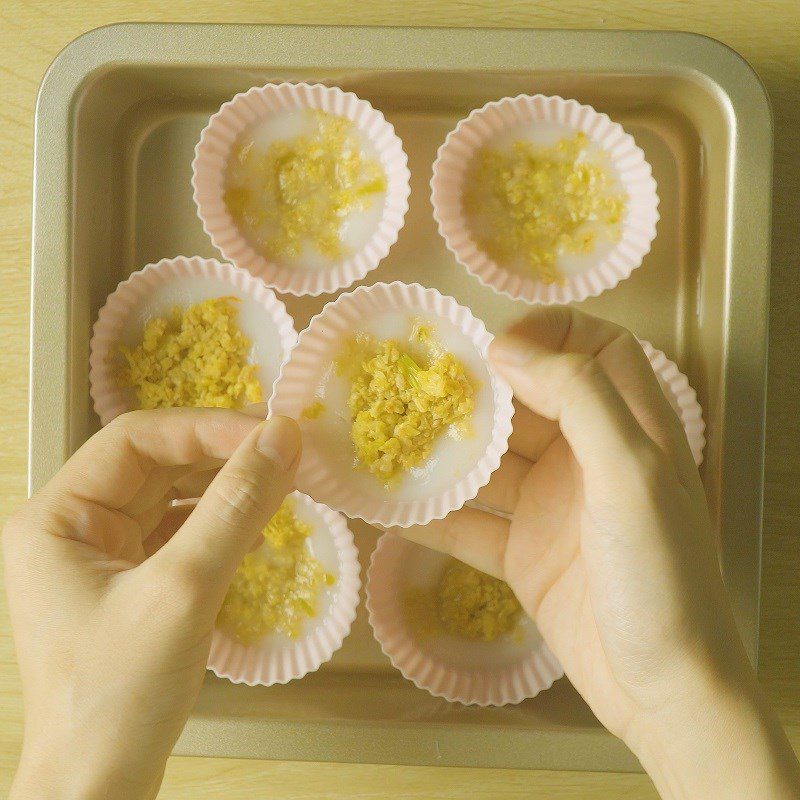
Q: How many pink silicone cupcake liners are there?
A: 7